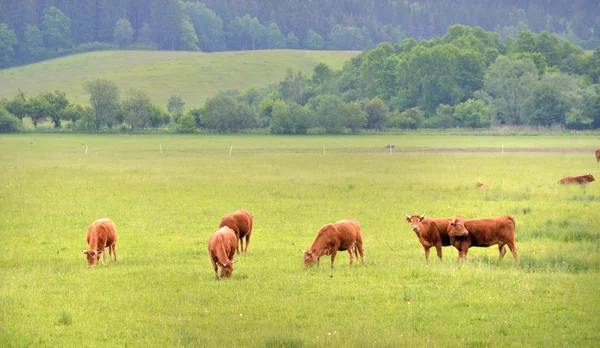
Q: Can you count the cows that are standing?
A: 6